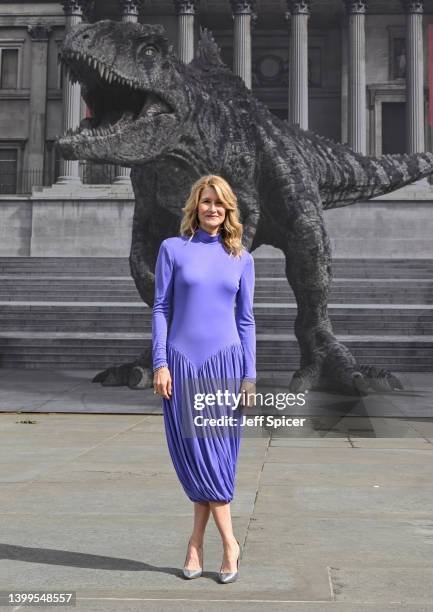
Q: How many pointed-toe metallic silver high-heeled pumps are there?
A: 2